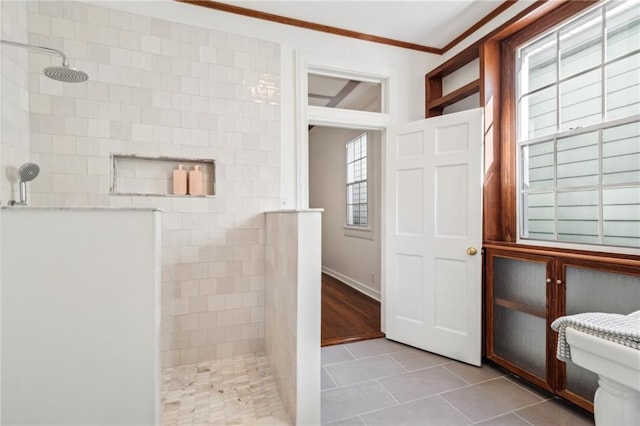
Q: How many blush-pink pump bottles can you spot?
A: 2